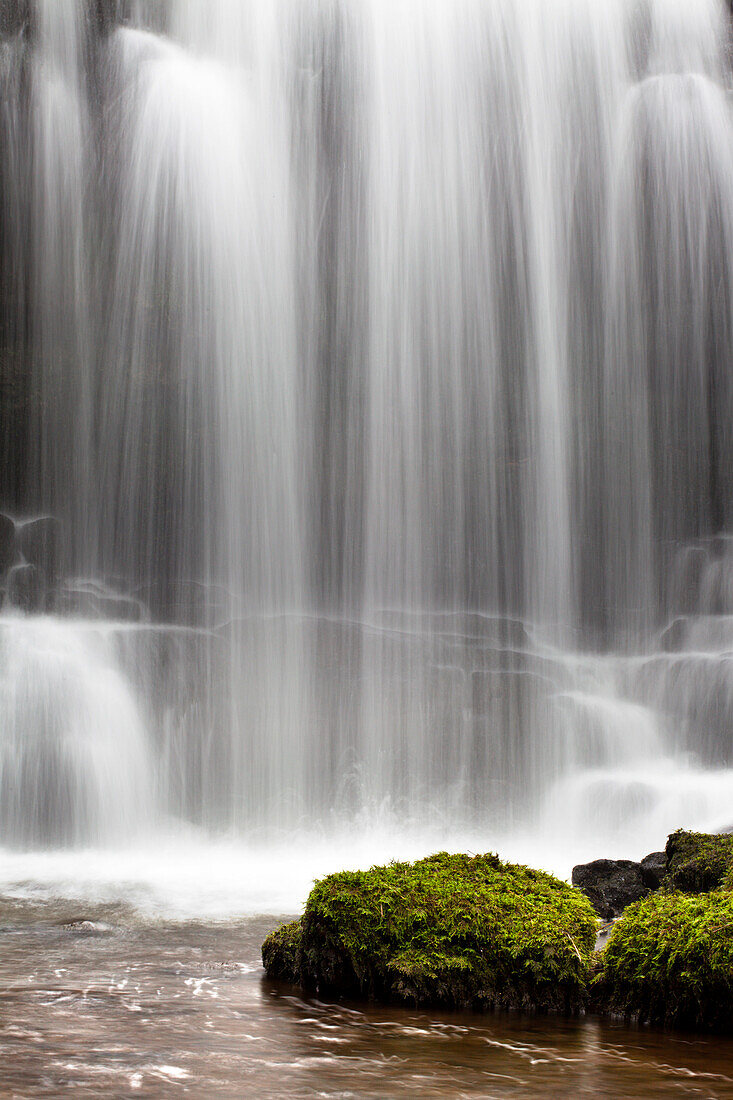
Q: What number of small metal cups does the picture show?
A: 0